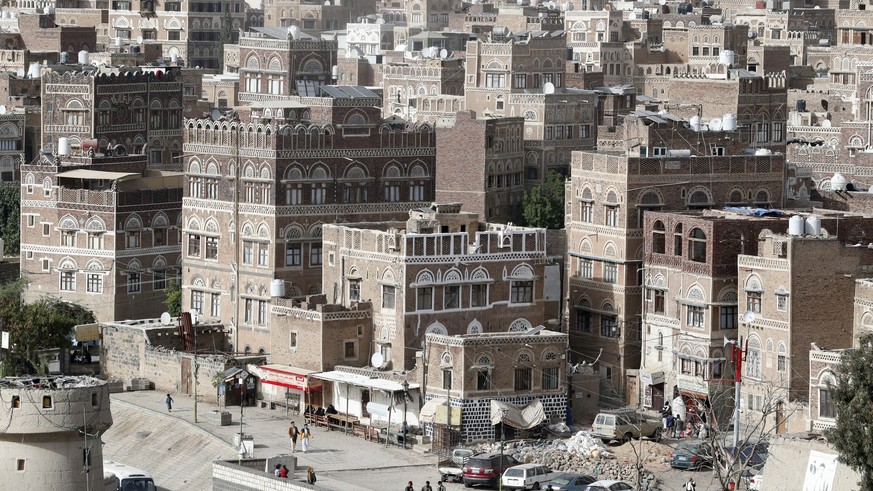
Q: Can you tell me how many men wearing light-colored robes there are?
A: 2